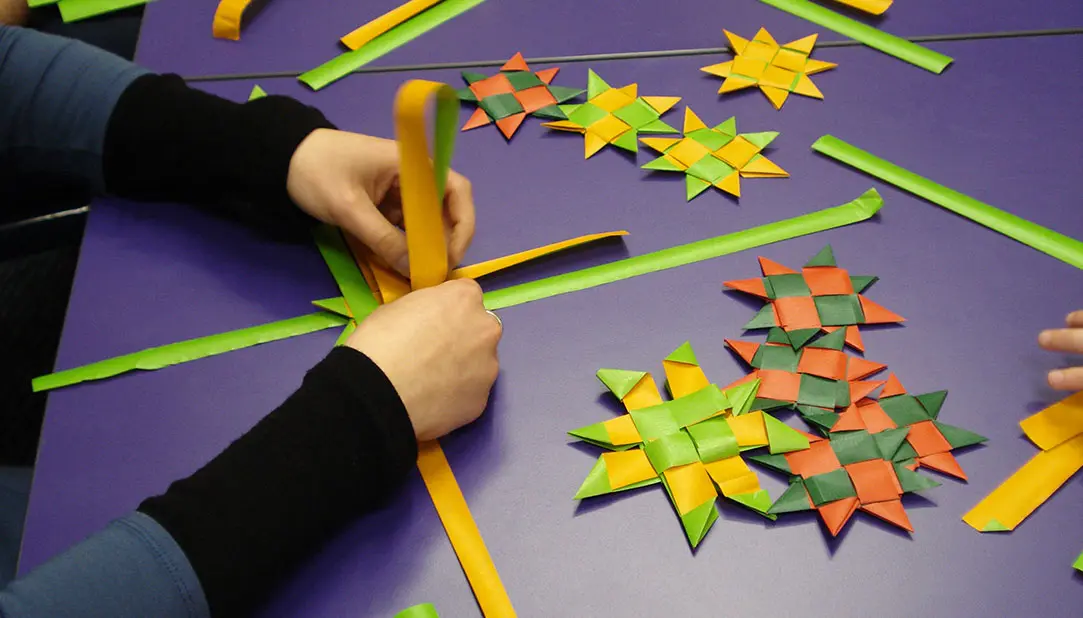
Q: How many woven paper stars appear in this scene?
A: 9